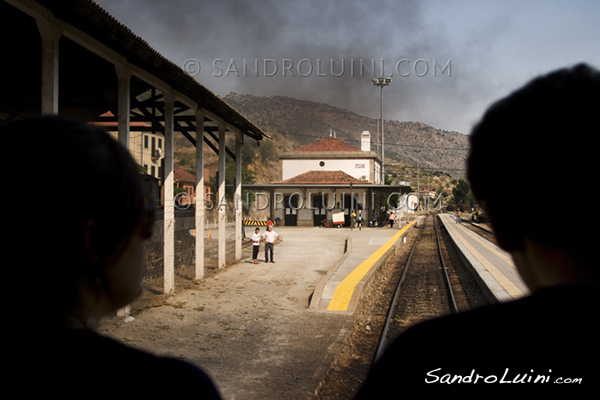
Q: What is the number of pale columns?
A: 6